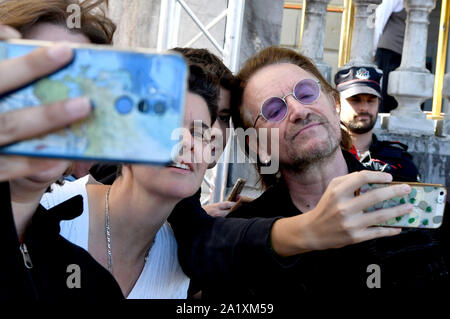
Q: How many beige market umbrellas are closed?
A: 0